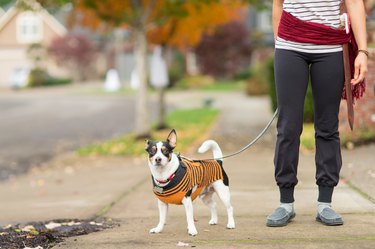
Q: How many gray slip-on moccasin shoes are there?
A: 2